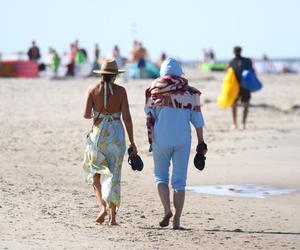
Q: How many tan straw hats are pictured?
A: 1